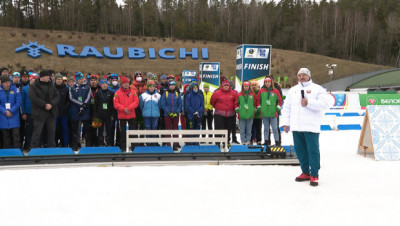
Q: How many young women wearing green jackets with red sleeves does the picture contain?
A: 2